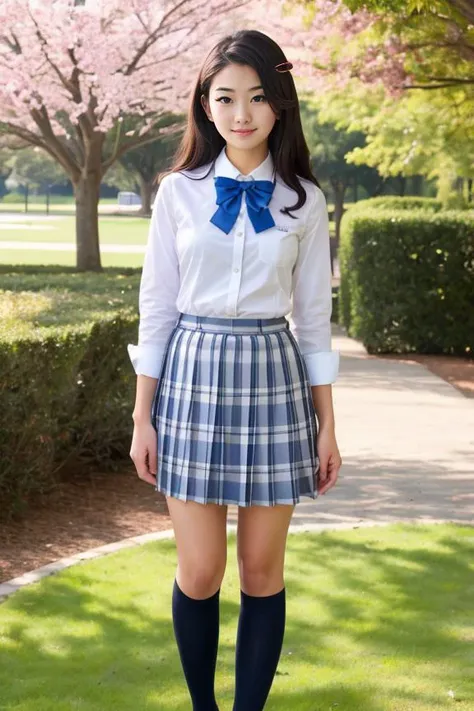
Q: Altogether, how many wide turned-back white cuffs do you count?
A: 2